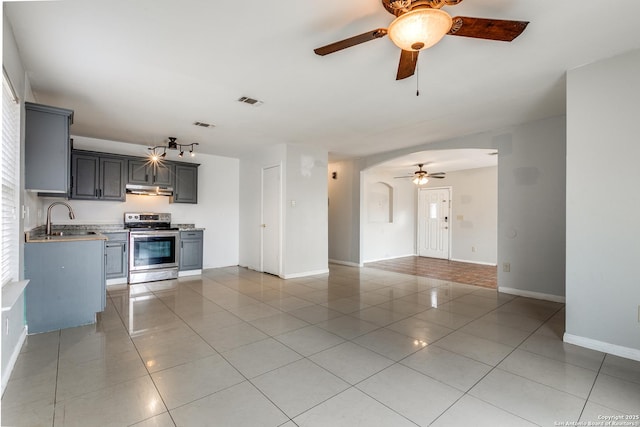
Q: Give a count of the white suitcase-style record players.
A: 0